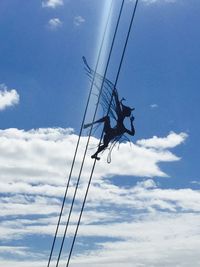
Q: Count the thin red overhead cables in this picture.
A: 0